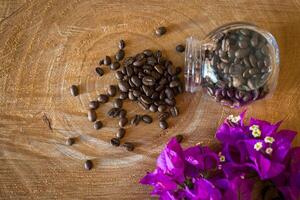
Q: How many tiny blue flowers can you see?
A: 0